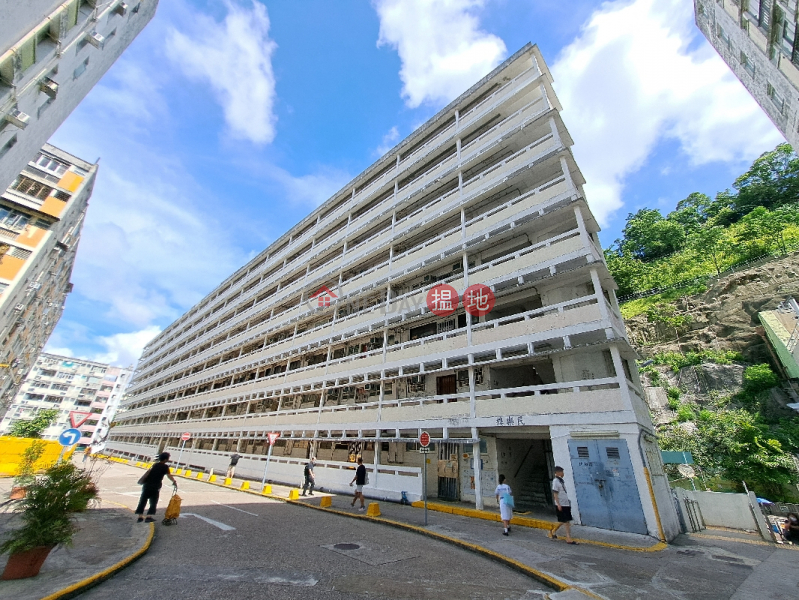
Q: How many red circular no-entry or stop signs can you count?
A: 2